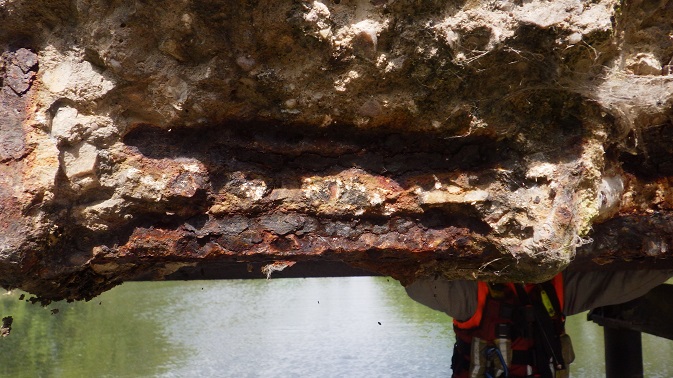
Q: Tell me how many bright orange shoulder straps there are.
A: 2